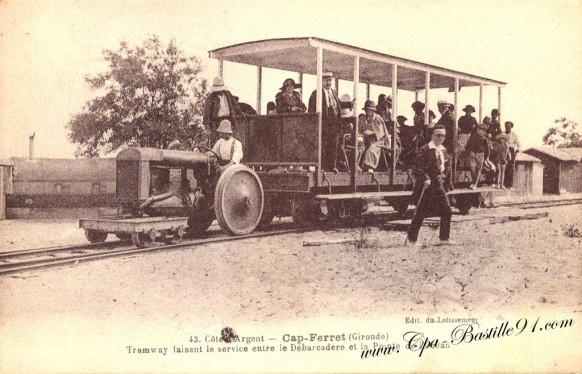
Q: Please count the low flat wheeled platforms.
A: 1